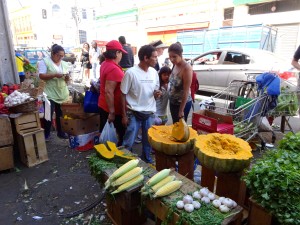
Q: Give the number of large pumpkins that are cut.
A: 2